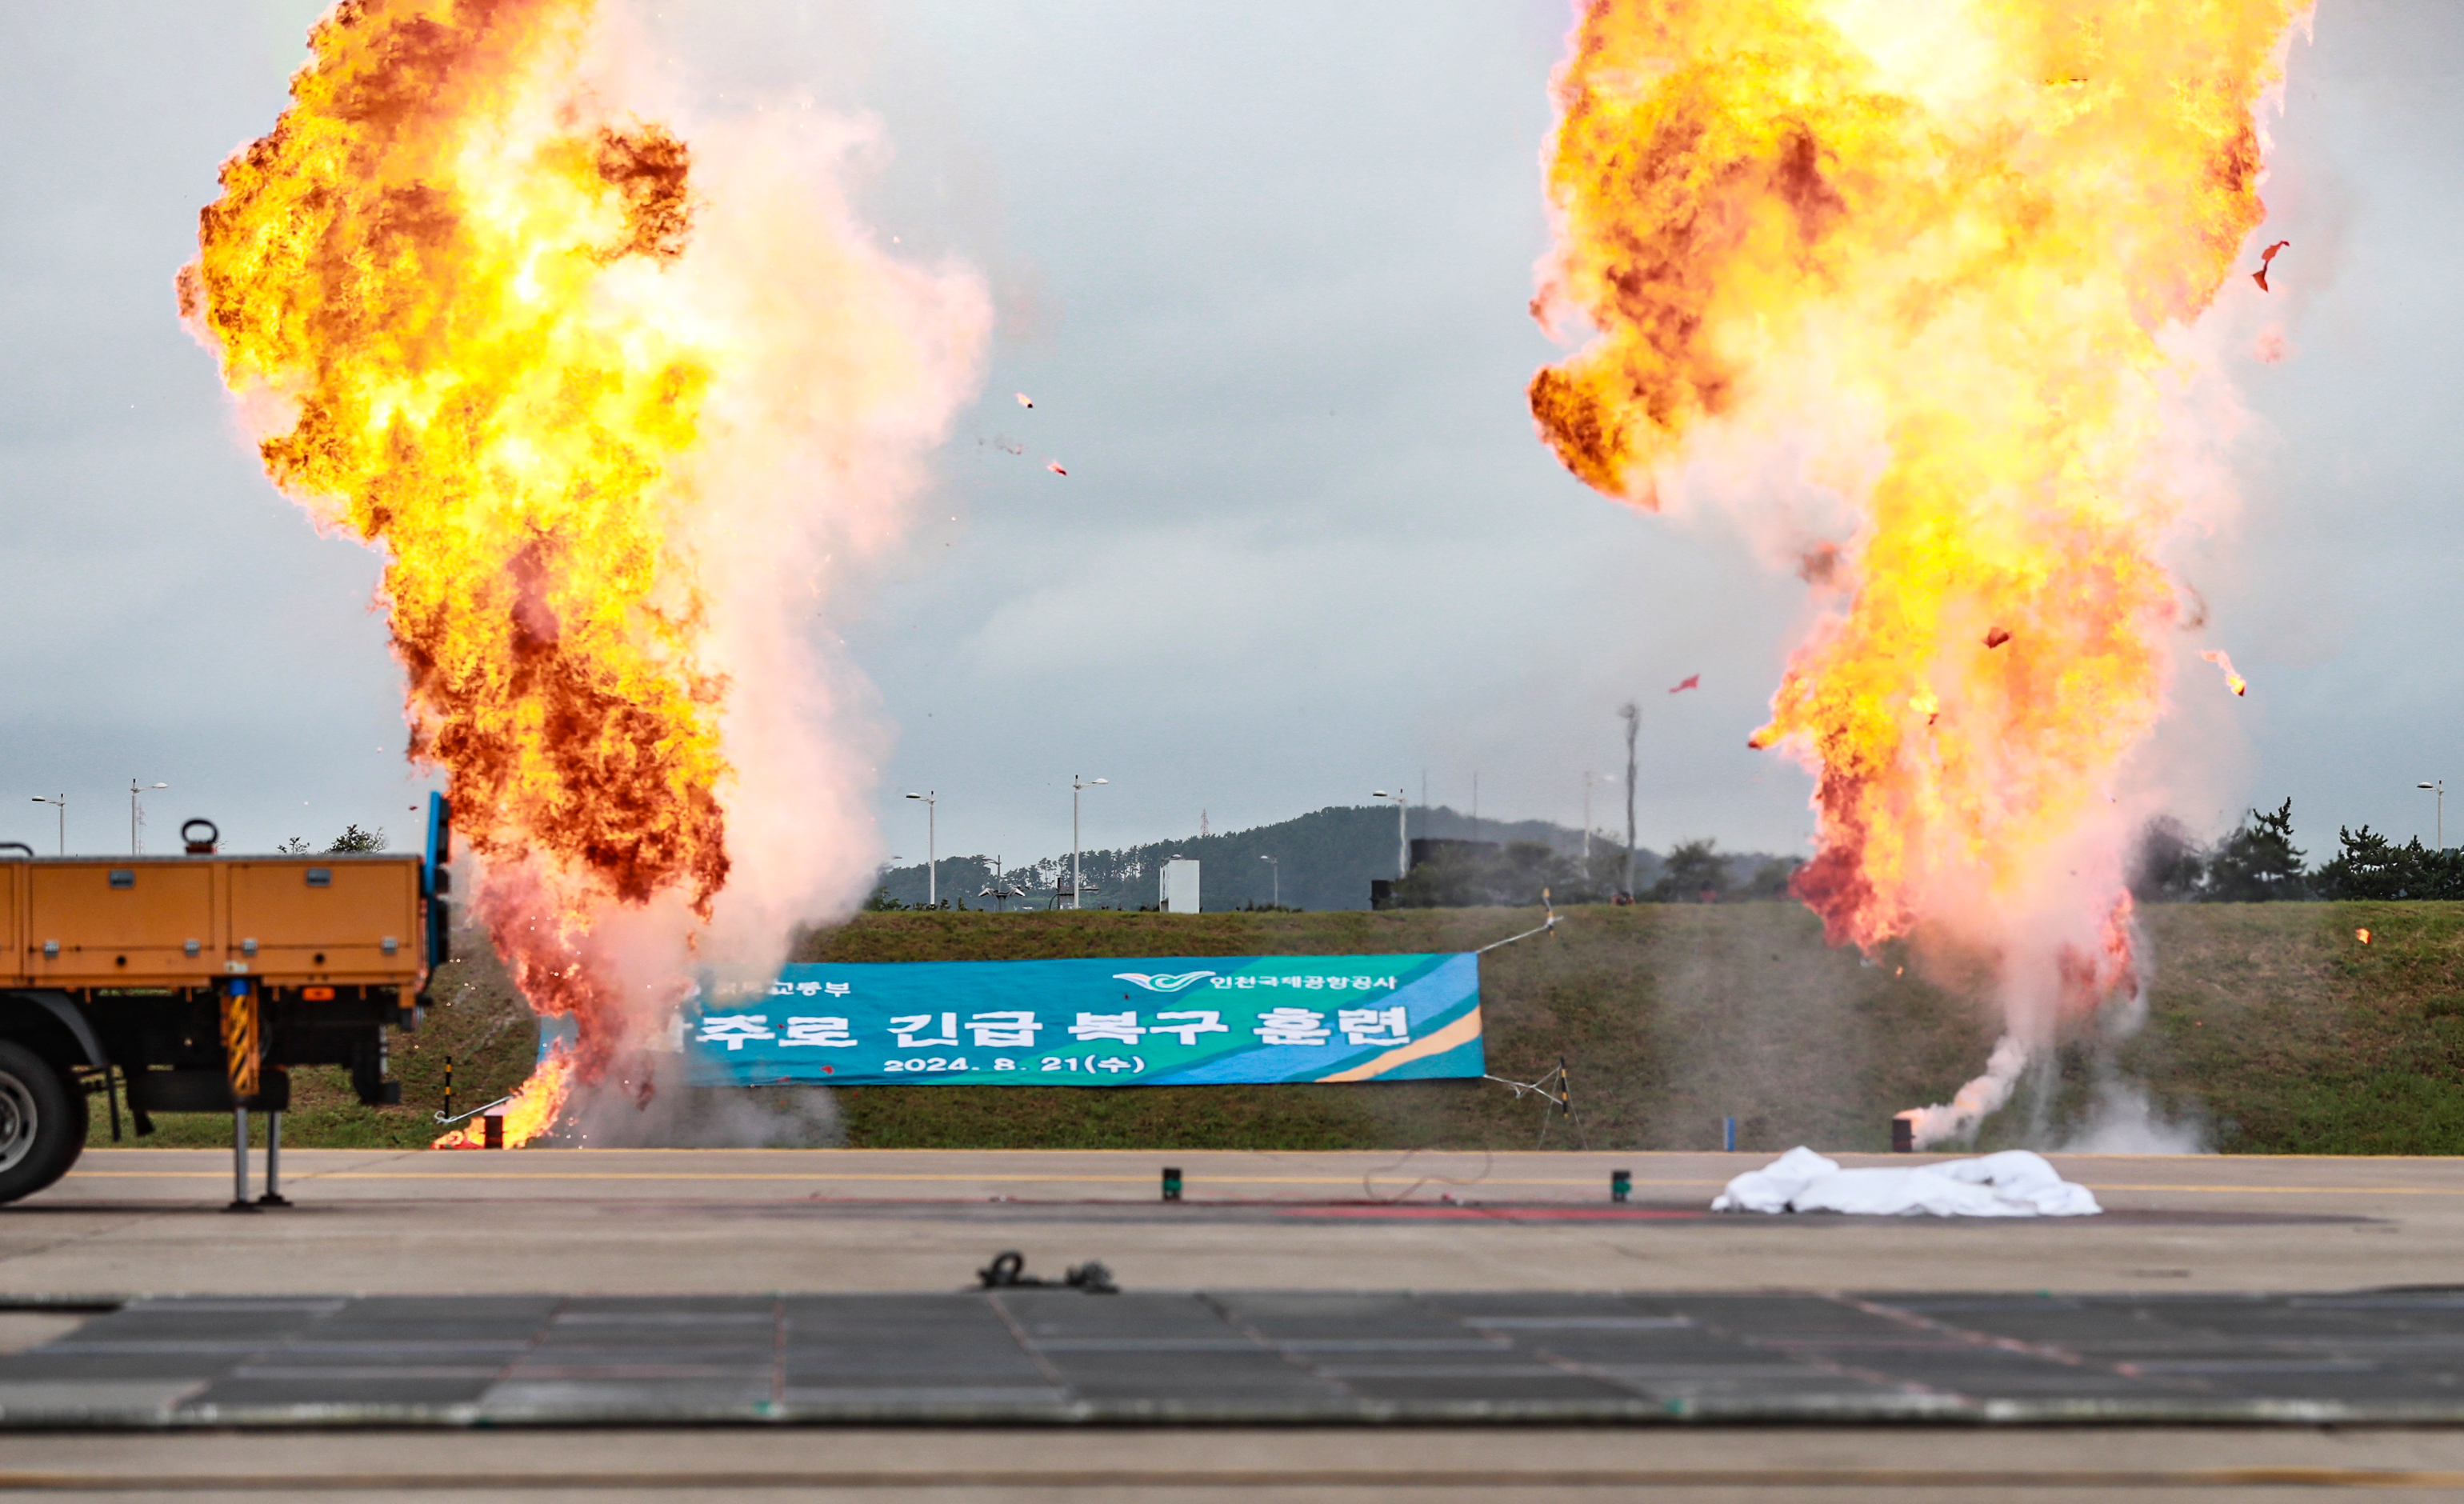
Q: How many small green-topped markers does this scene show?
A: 2